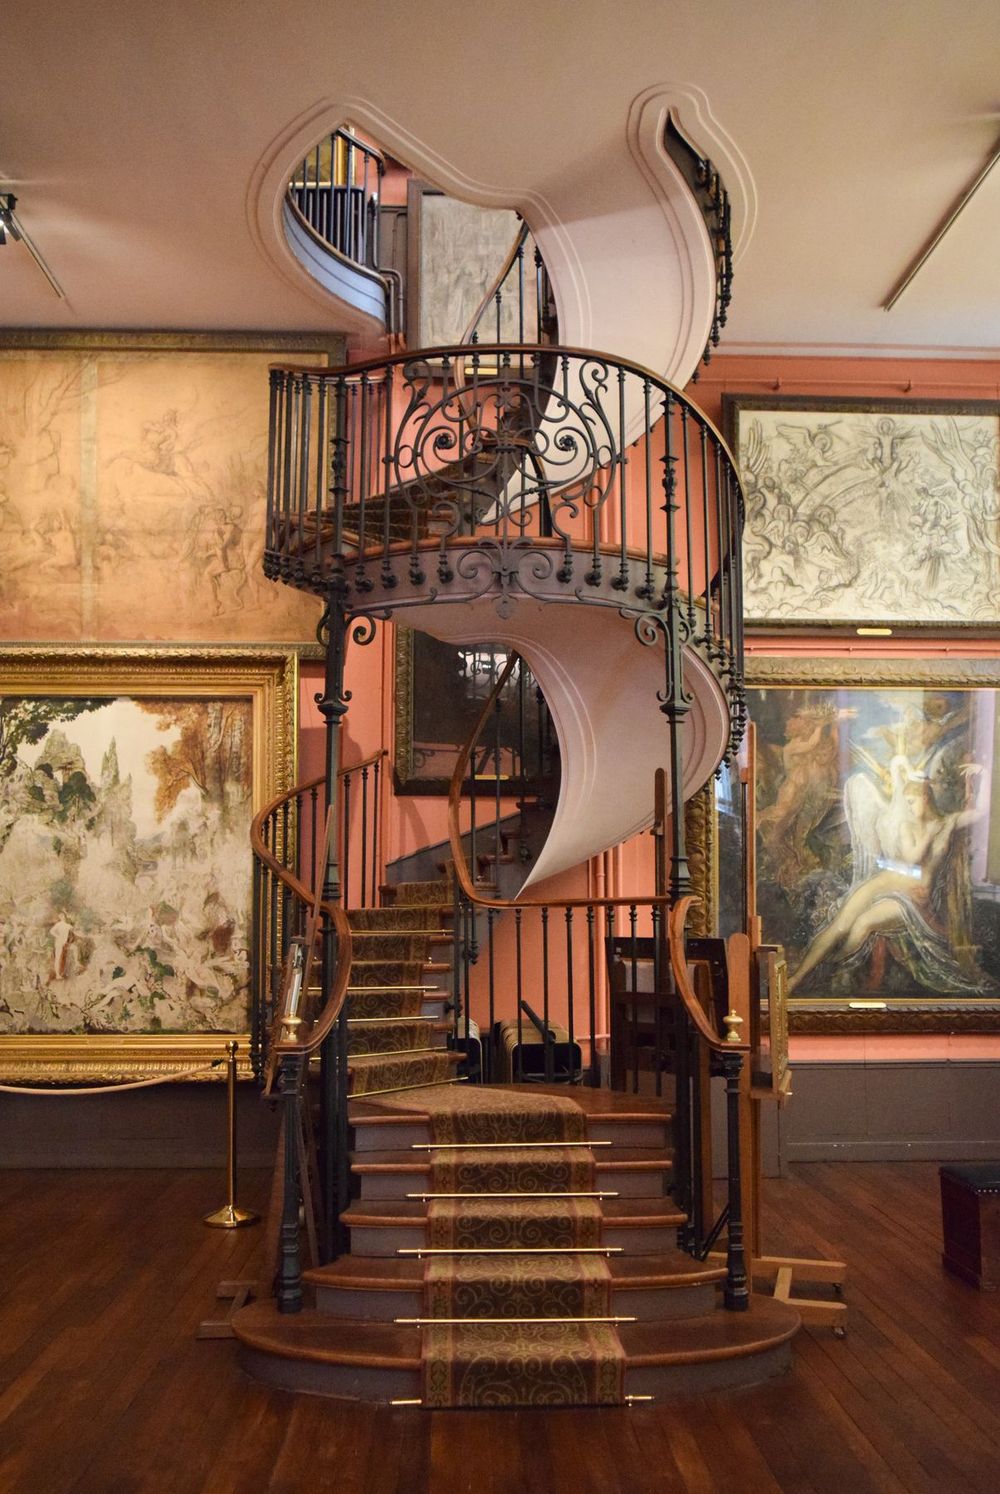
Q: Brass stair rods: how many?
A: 11